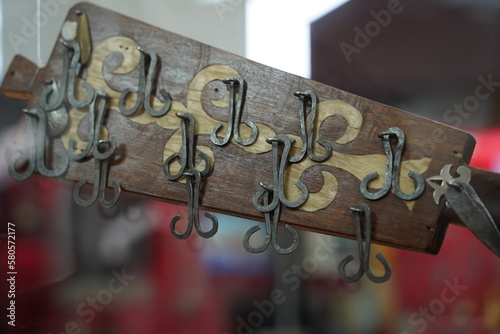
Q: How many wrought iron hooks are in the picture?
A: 13